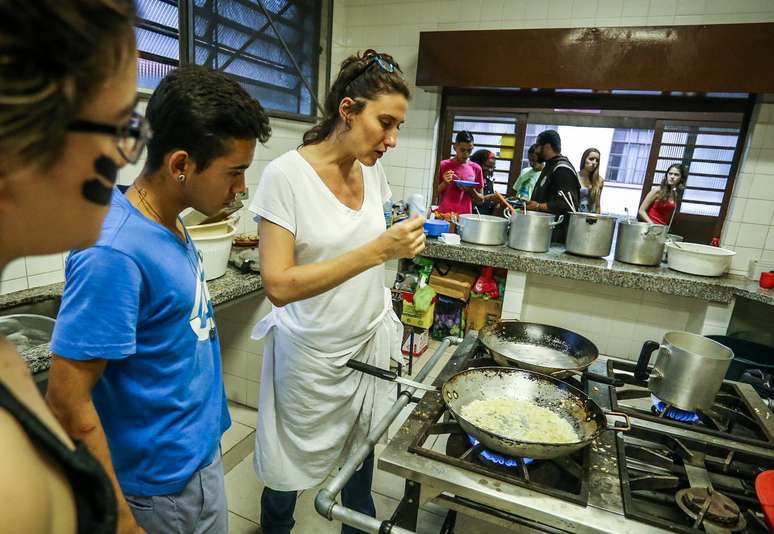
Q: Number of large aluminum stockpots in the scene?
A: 4